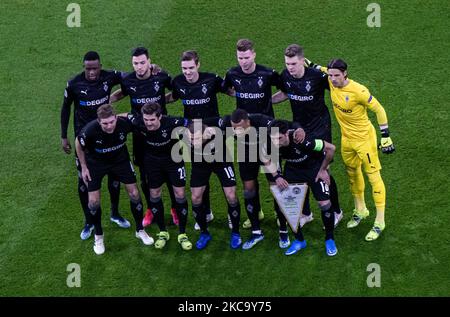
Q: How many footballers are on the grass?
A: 11